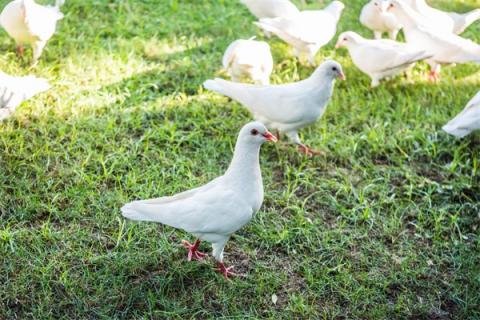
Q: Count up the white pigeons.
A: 12